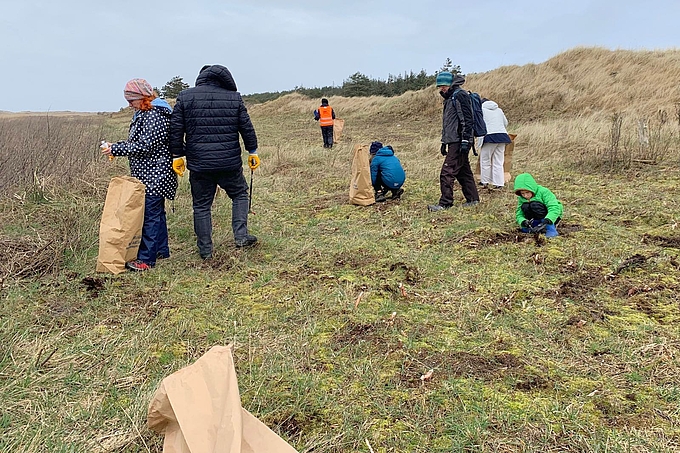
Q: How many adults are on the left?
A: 2